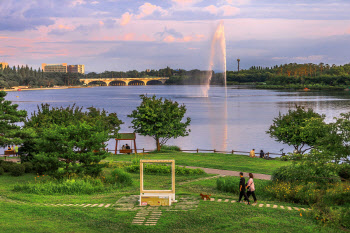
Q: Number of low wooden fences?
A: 1